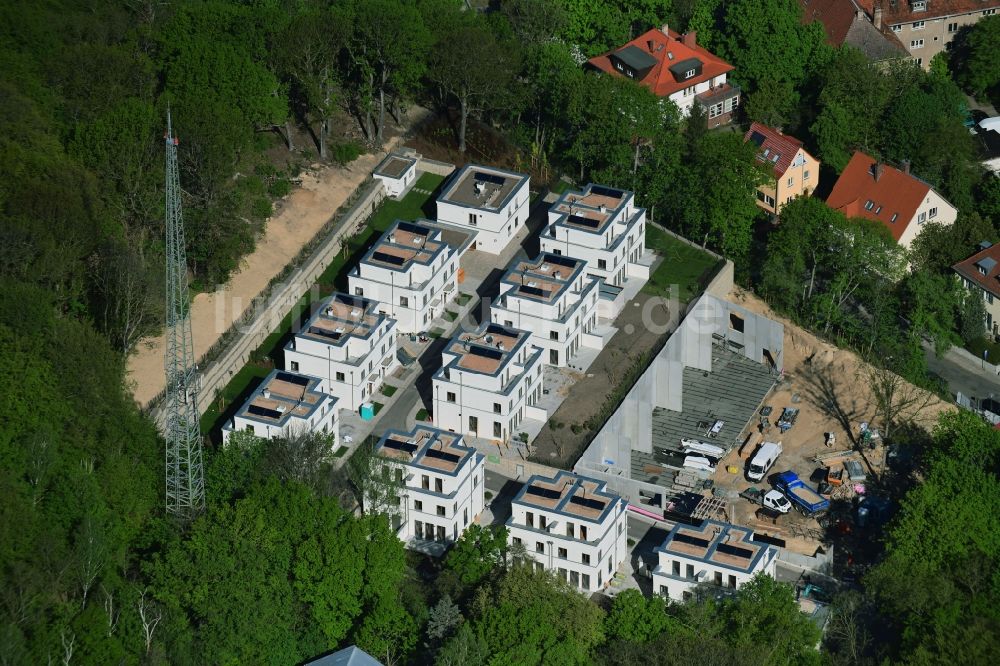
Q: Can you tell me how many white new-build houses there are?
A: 10